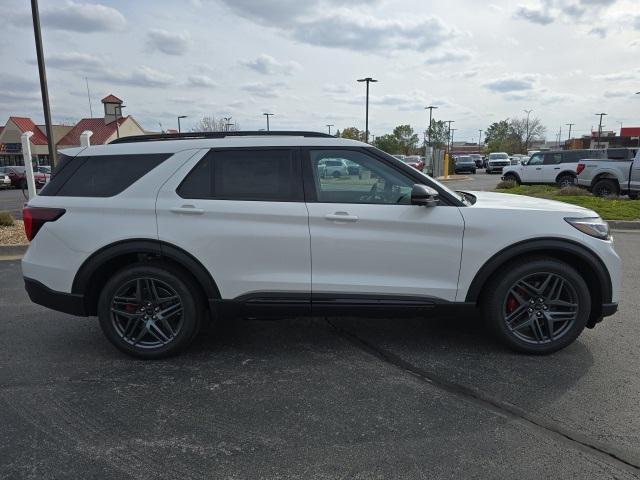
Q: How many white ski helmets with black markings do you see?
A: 0